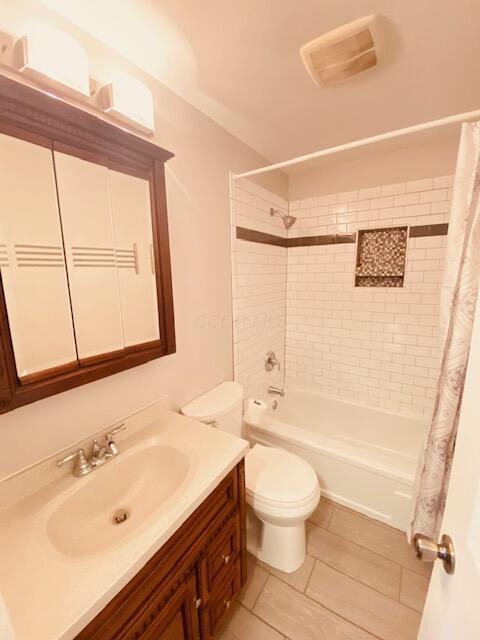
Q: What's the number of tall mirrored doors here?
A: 3